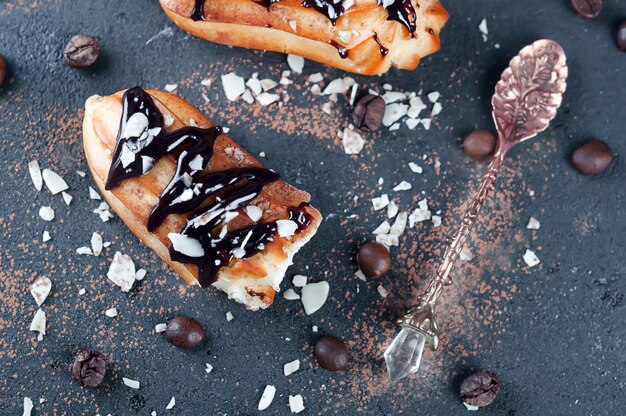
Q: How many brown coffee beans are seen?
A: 12